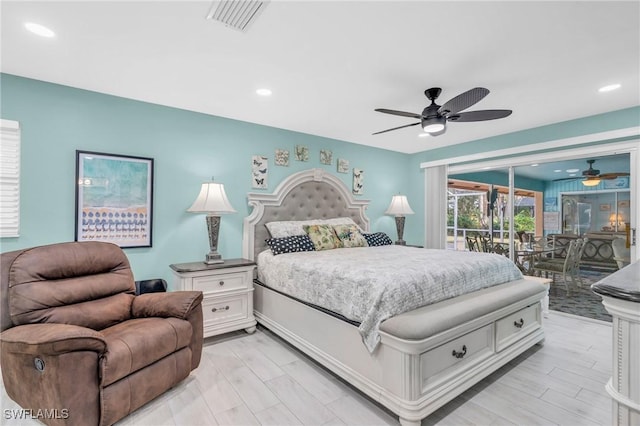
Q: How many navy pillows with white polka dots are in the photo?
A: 2